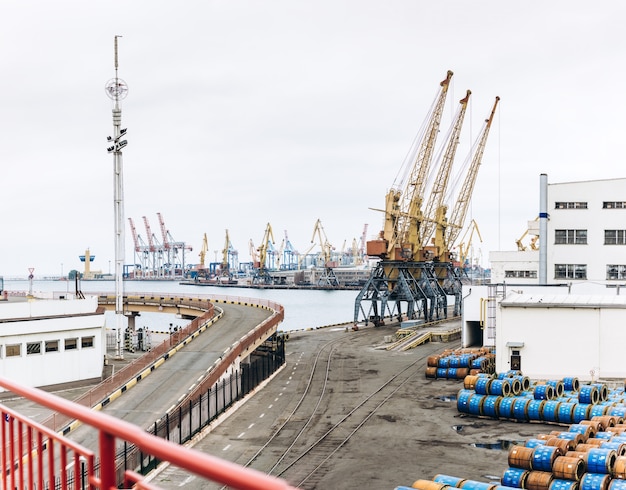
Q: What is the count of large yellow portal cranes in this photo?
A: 3